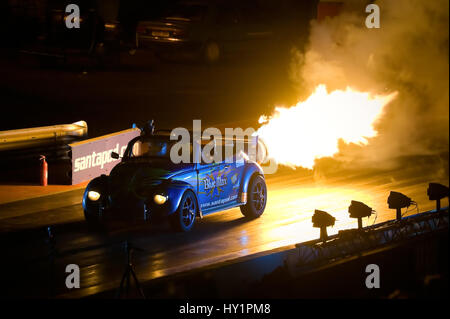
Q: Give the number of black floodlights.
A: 4